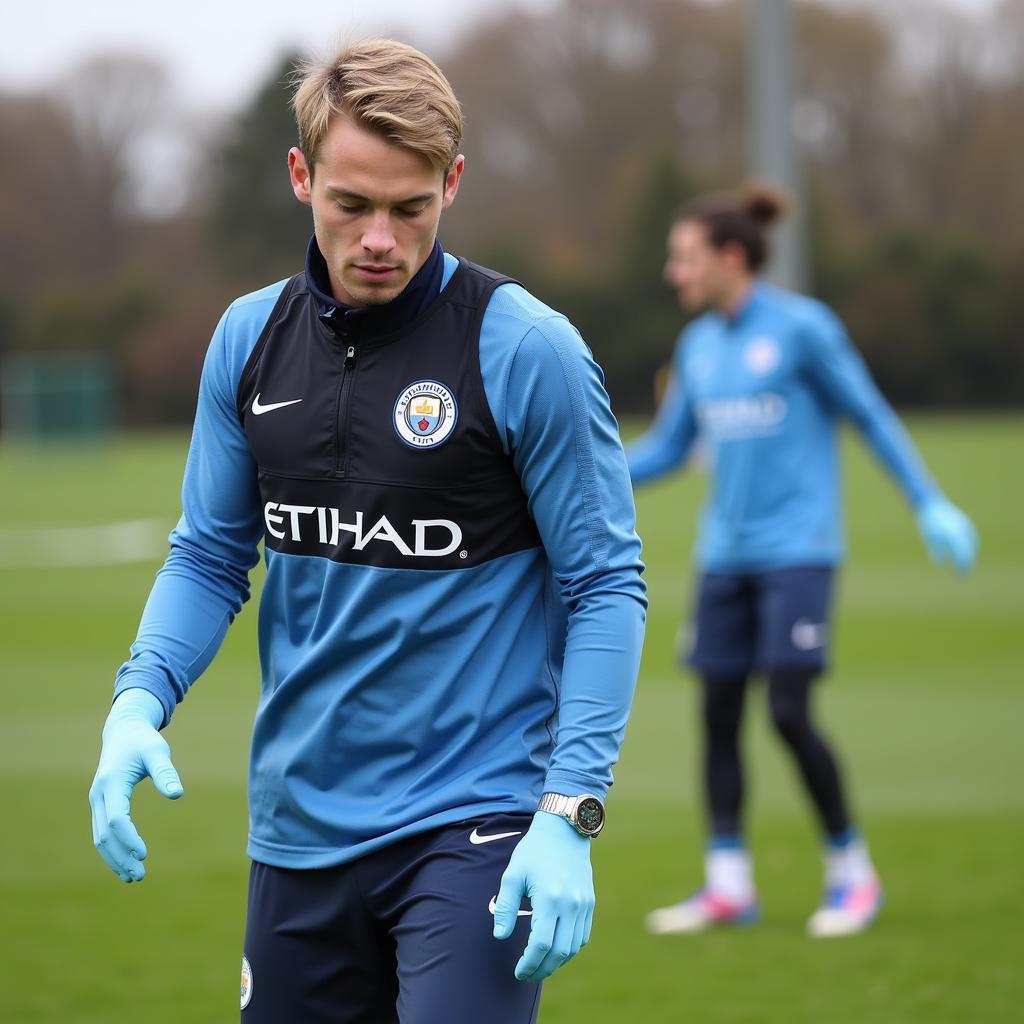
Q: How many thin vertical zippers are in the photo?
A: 1